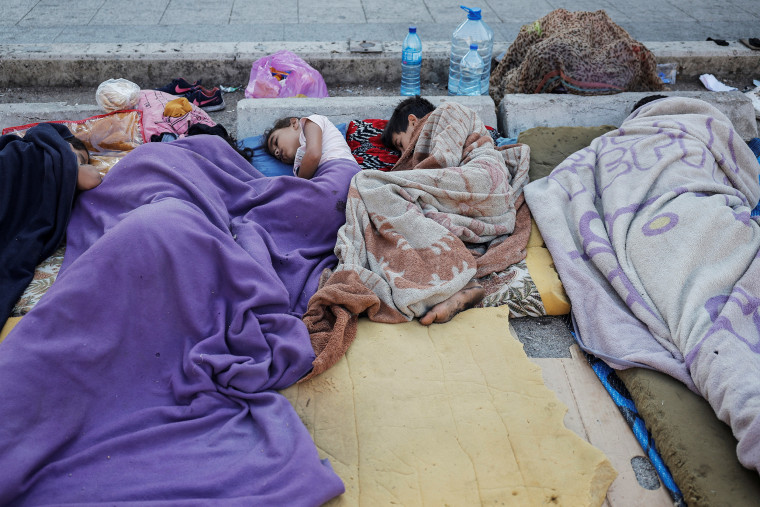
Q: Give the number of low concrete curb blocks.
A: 3